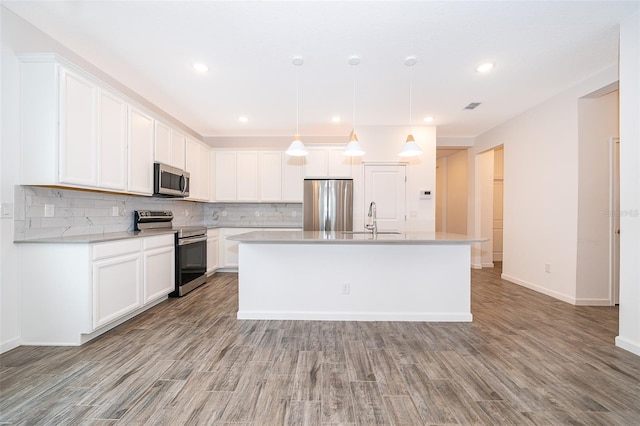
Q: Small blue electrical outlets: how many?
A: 0